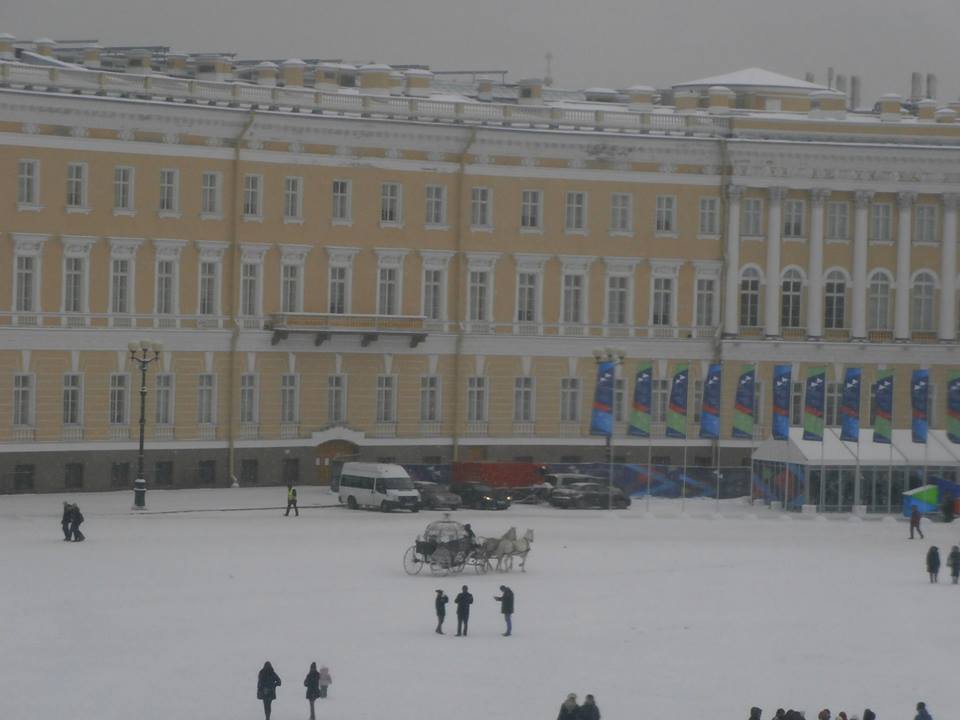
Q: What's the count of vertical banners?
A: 11